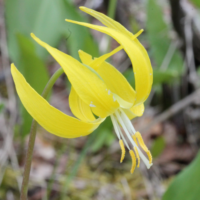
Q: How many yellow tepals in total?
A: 6